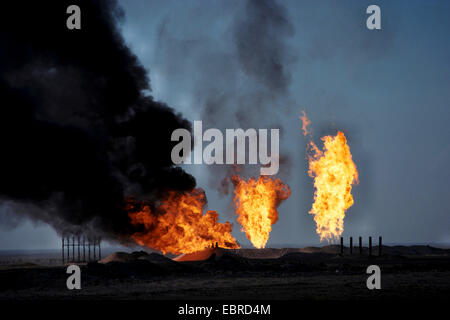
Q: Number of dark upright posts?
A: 13